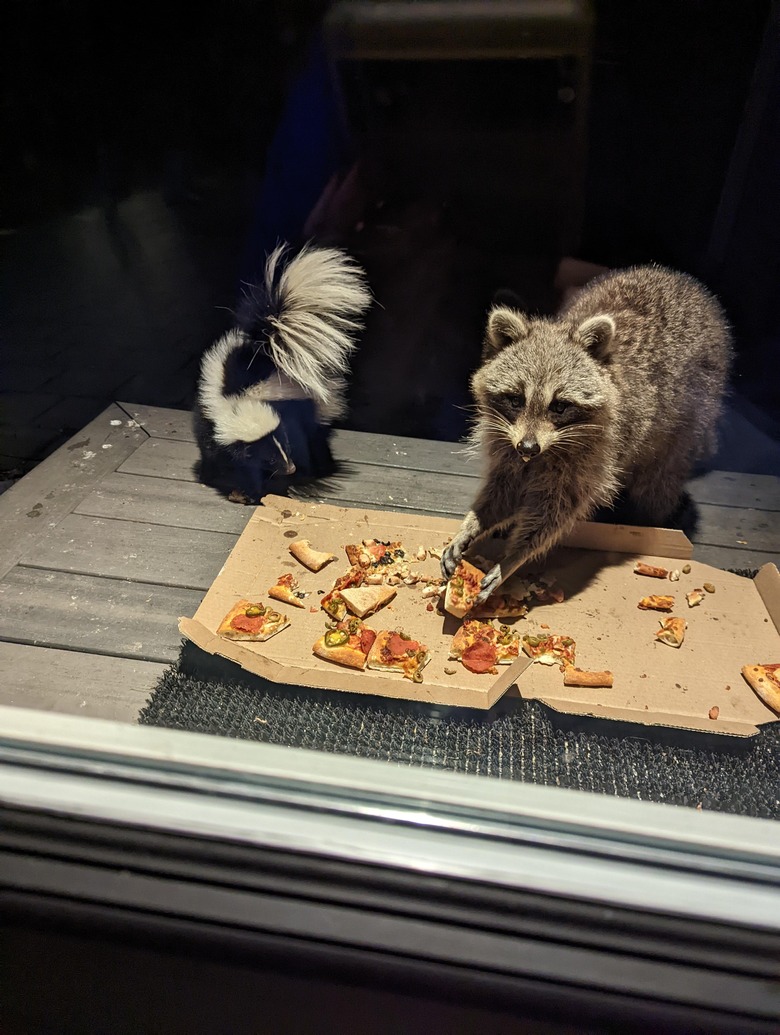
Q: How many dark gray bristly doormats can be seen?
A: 1